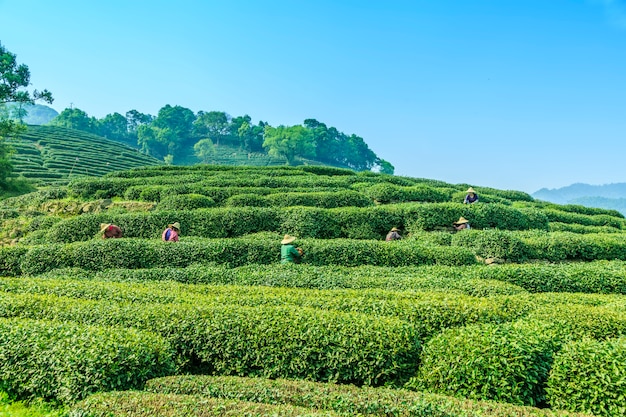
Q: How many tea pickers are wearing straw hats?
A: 6